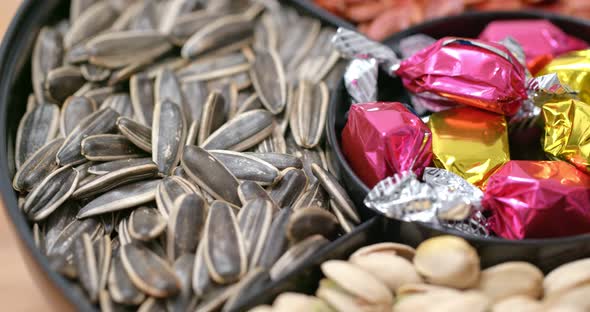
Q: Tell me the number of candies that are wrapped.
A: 7